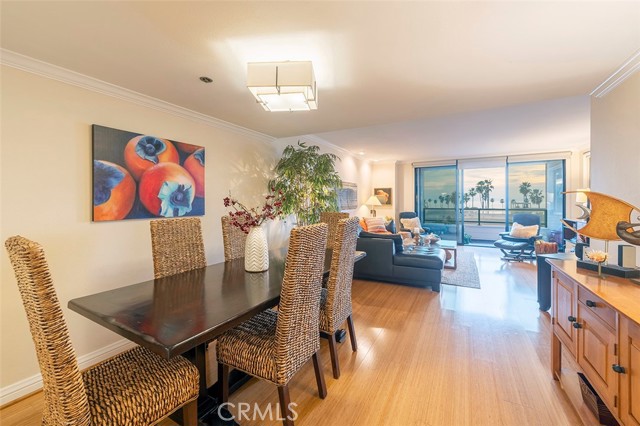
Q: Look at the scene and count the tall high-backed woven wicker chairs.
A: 6